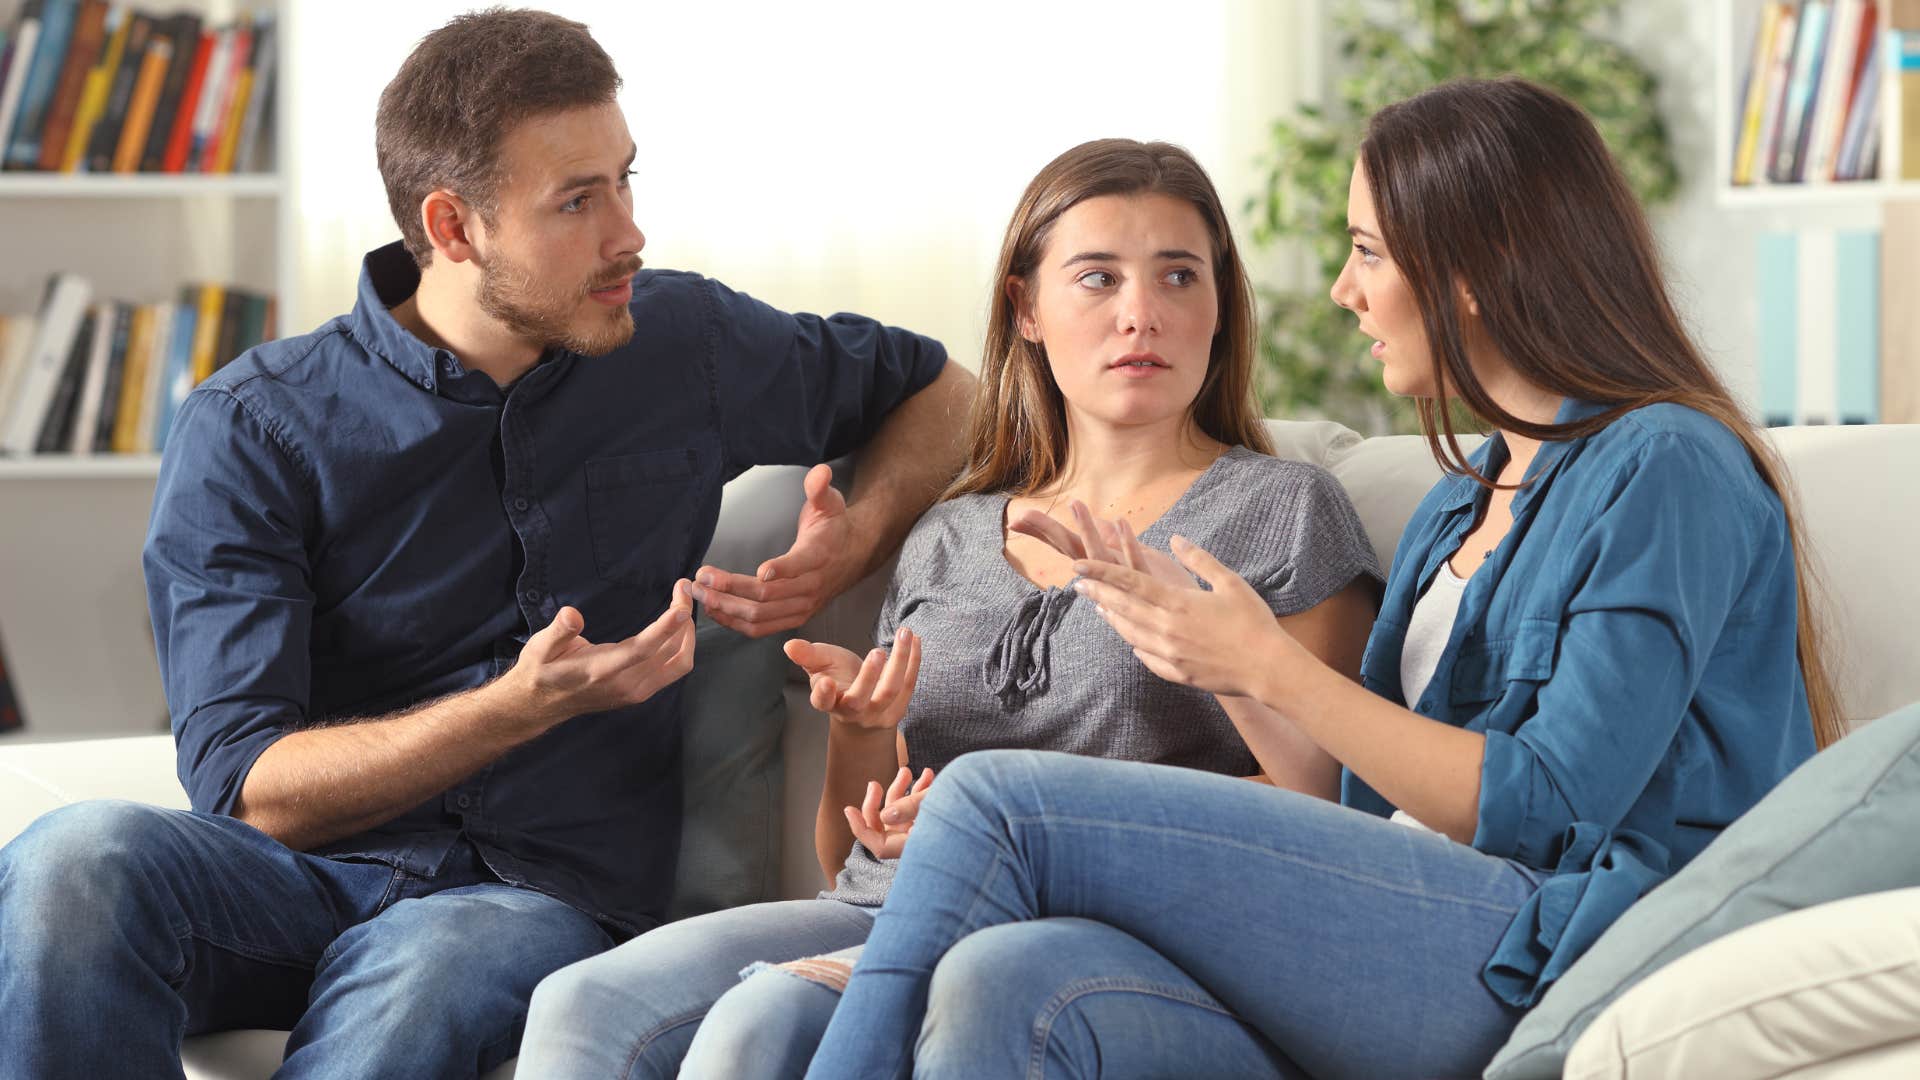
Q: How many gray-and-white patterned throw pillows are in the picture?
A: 0